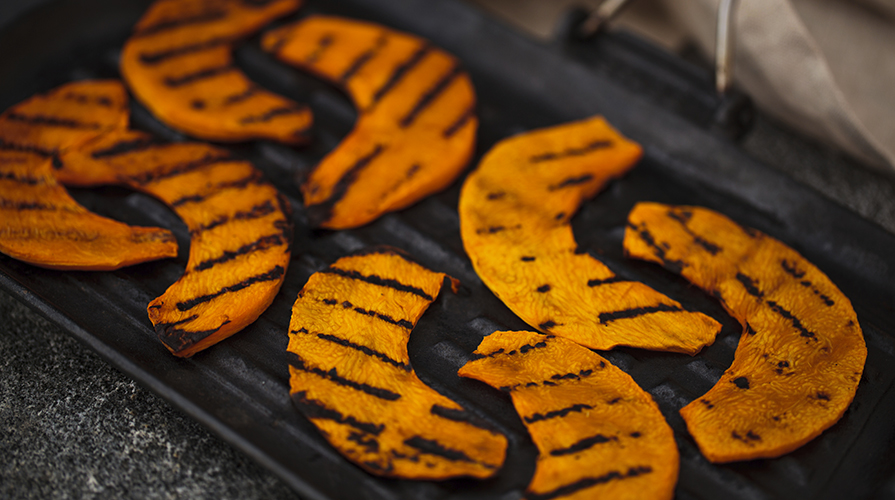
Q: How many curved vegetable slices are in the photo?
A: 8